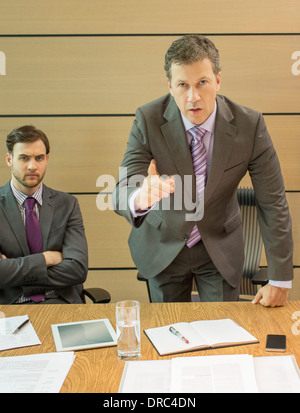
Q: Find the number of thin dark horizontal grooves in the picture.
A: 4